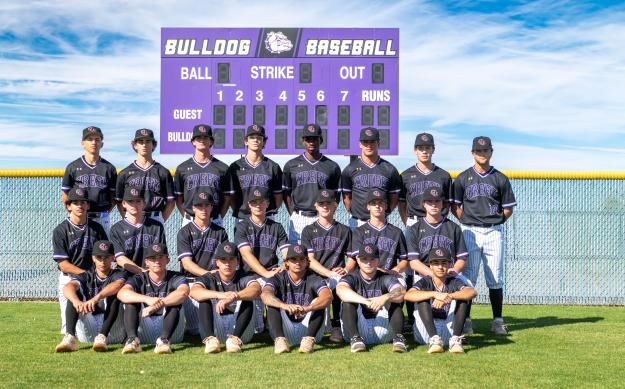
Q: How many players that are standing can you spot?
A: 8